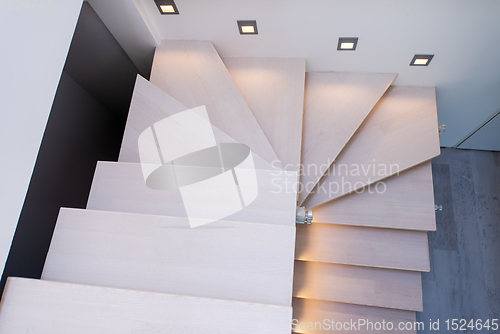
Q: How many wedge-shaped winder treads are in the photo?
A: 6